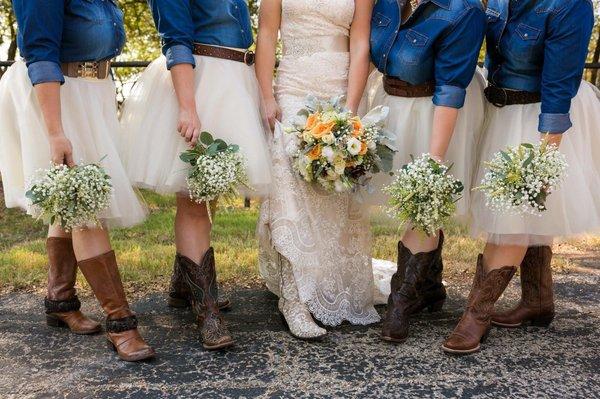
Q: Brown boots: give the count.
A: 8